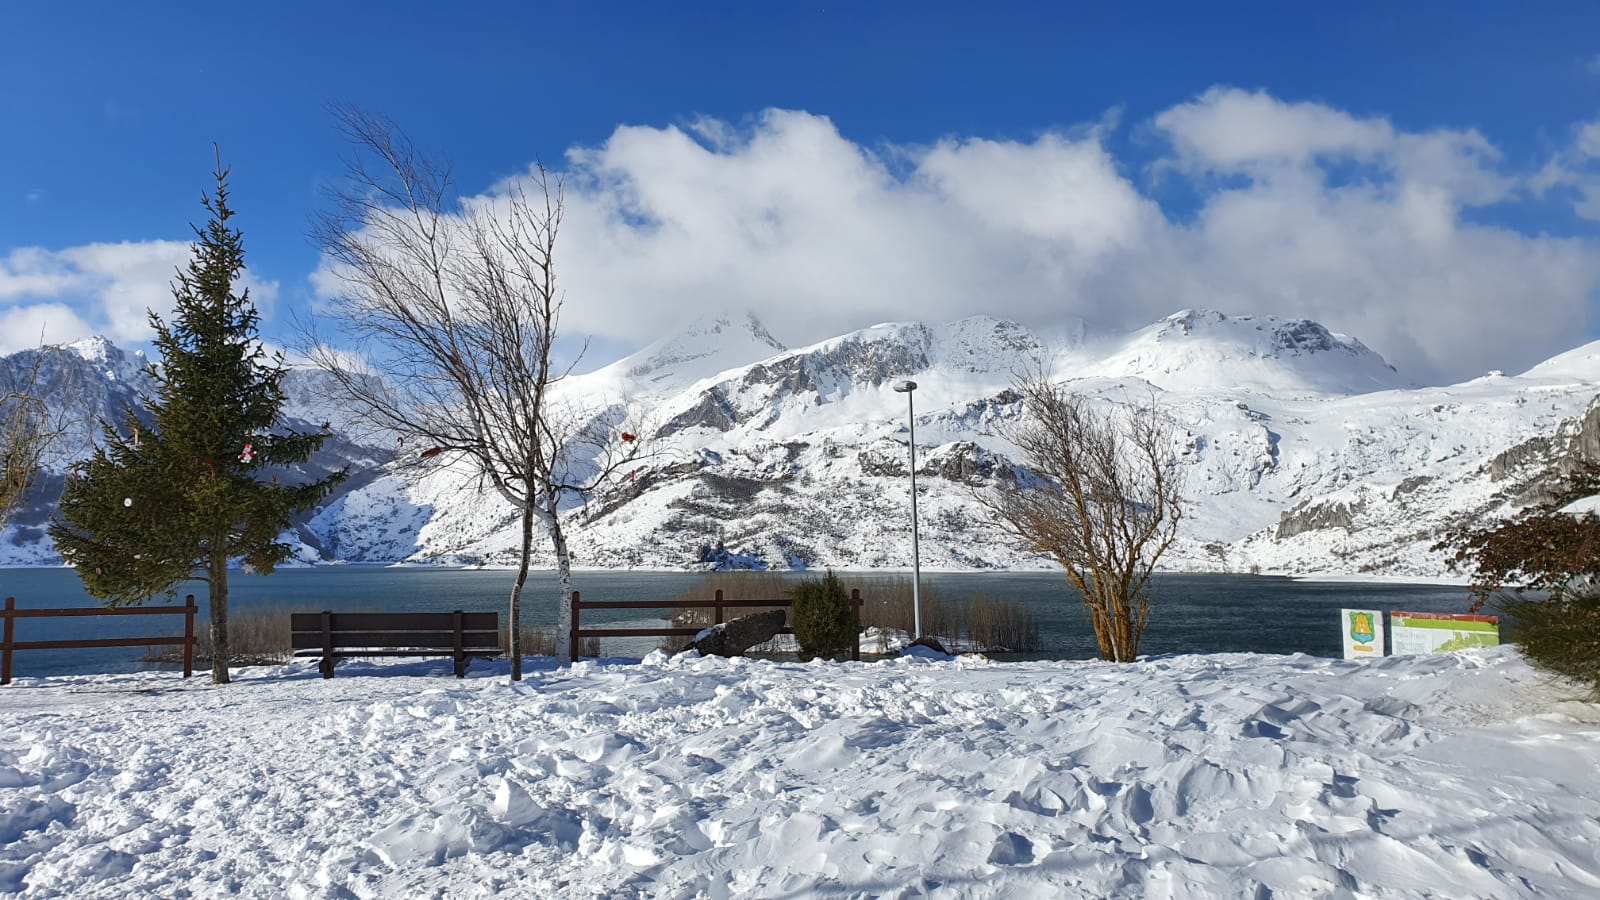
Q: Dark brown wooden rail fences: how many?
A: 2